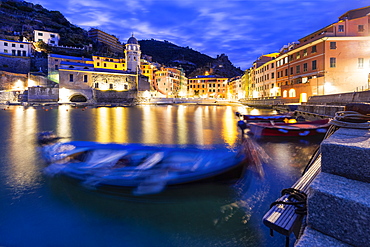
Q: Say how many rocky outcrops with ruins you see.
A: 1